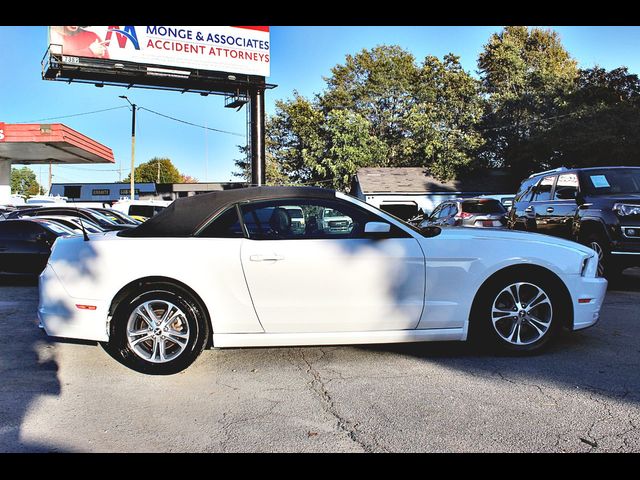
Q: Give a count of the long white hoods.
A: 1